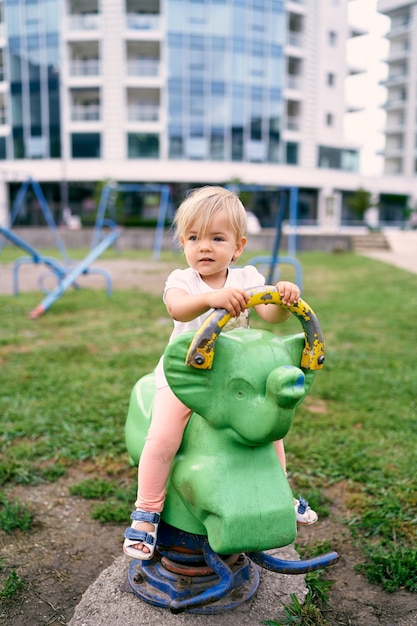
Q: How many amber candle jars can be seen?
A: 0